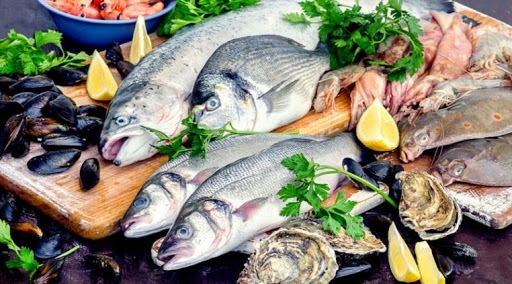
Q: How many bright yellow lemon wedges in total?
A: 5